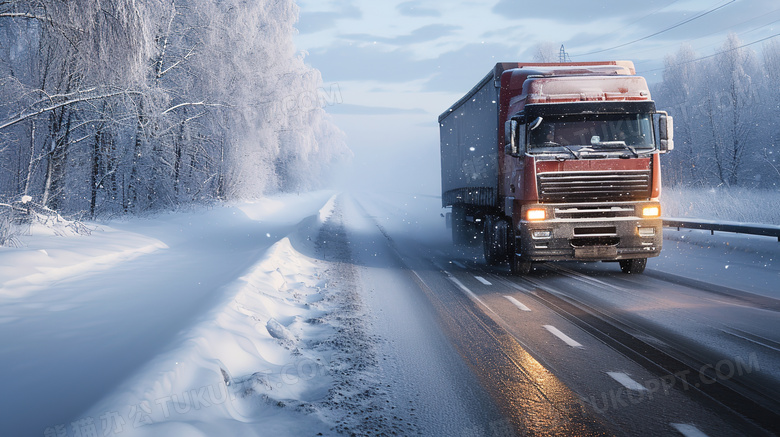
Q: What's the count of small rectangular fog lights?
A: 2